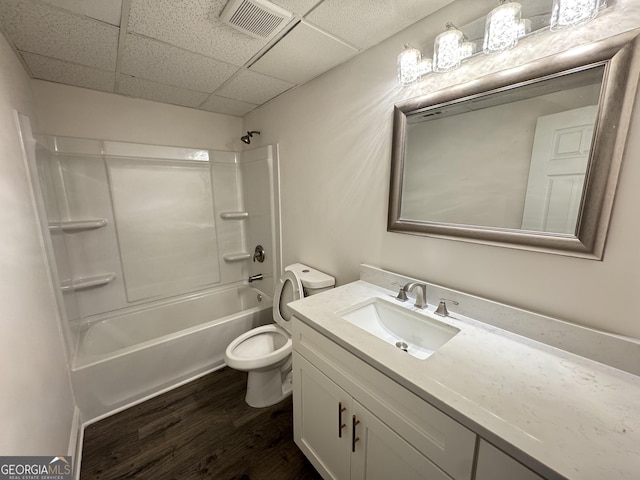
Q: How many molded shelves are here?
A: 4